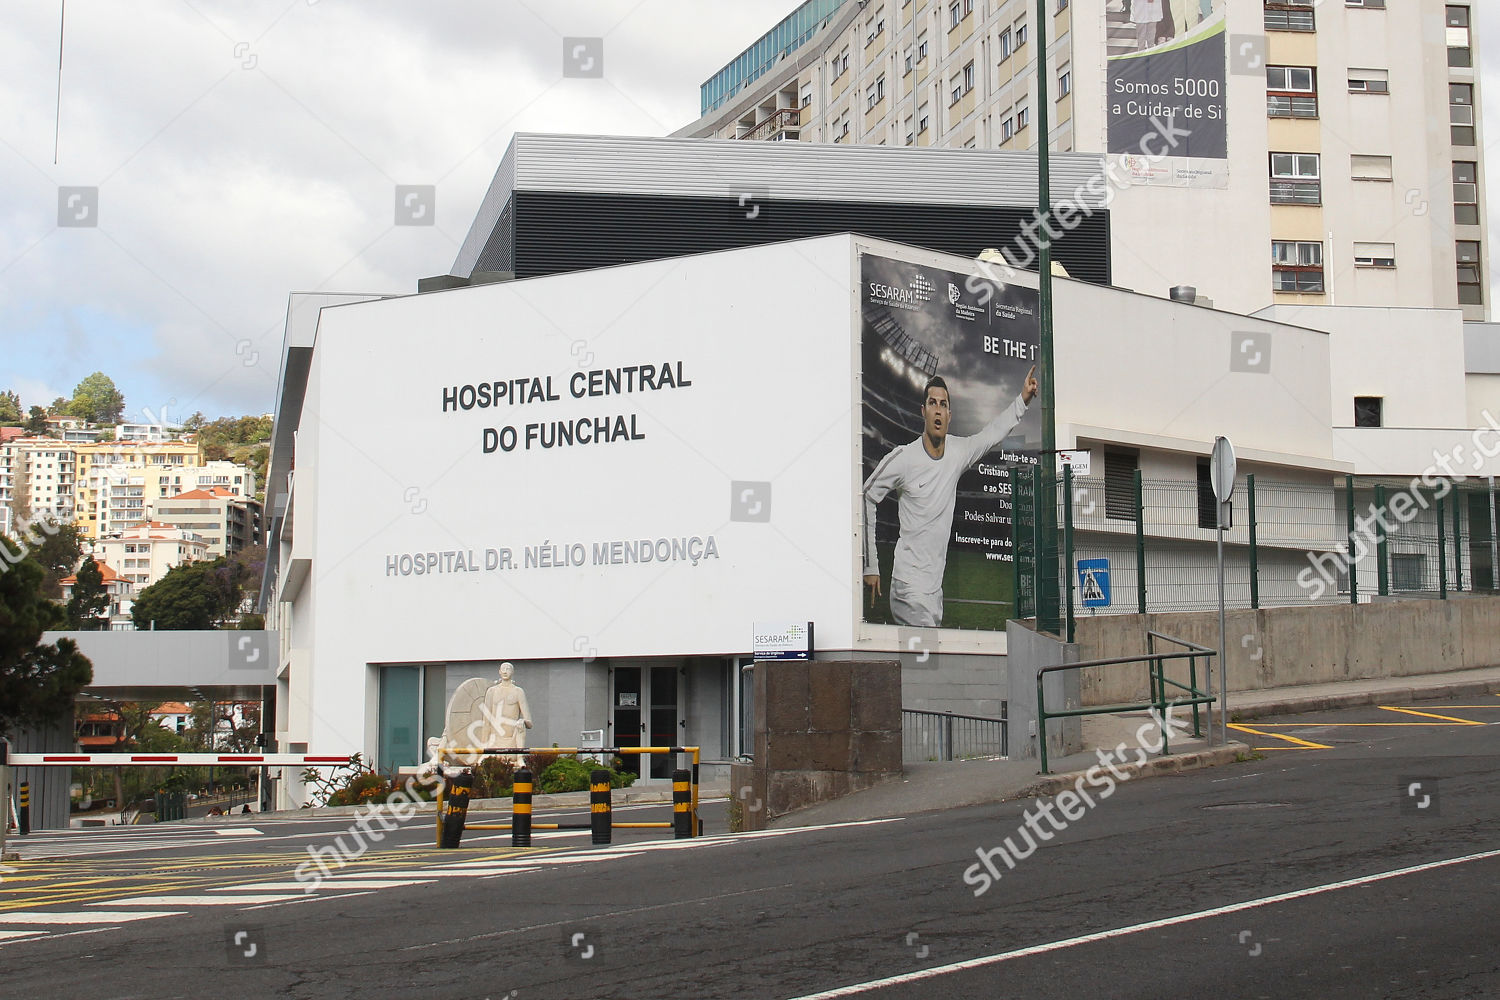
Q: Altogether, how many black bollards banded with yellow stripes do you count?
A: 5